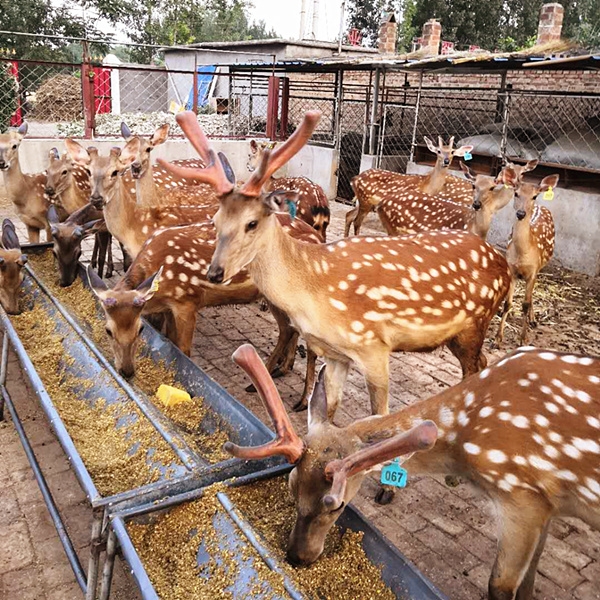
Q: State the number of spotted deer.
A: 14